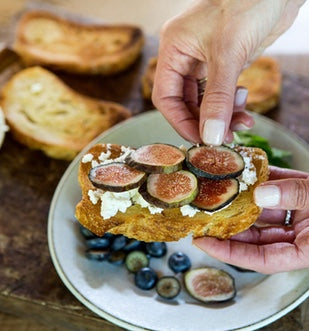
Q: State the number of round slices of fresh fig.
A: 6